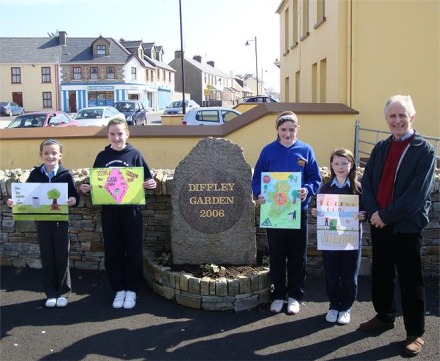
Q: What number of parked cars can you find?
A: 7